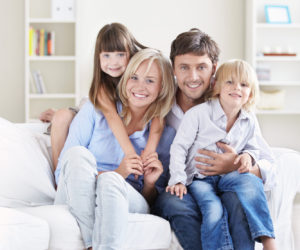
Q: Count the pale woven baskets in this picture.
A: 1